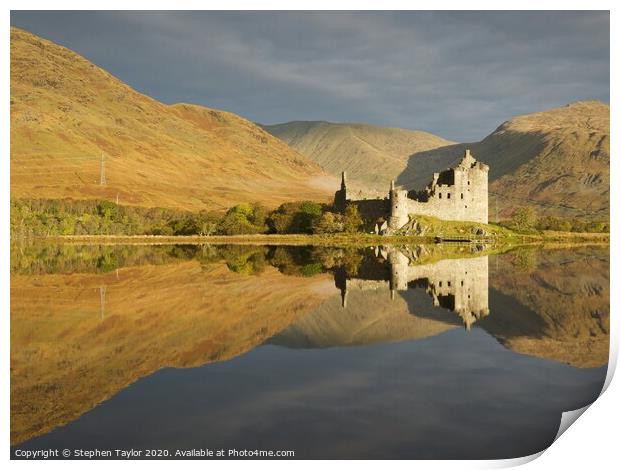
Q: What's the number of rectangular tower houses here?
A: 1